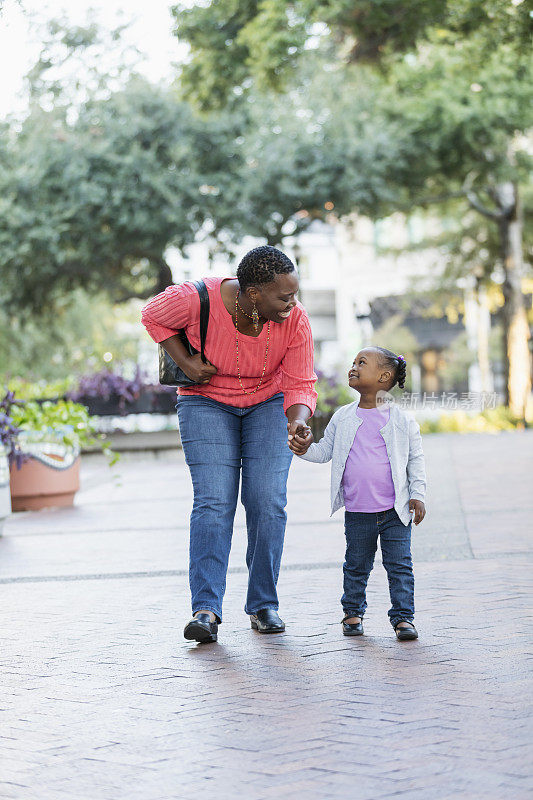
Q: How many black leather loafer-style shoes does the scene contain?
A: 2